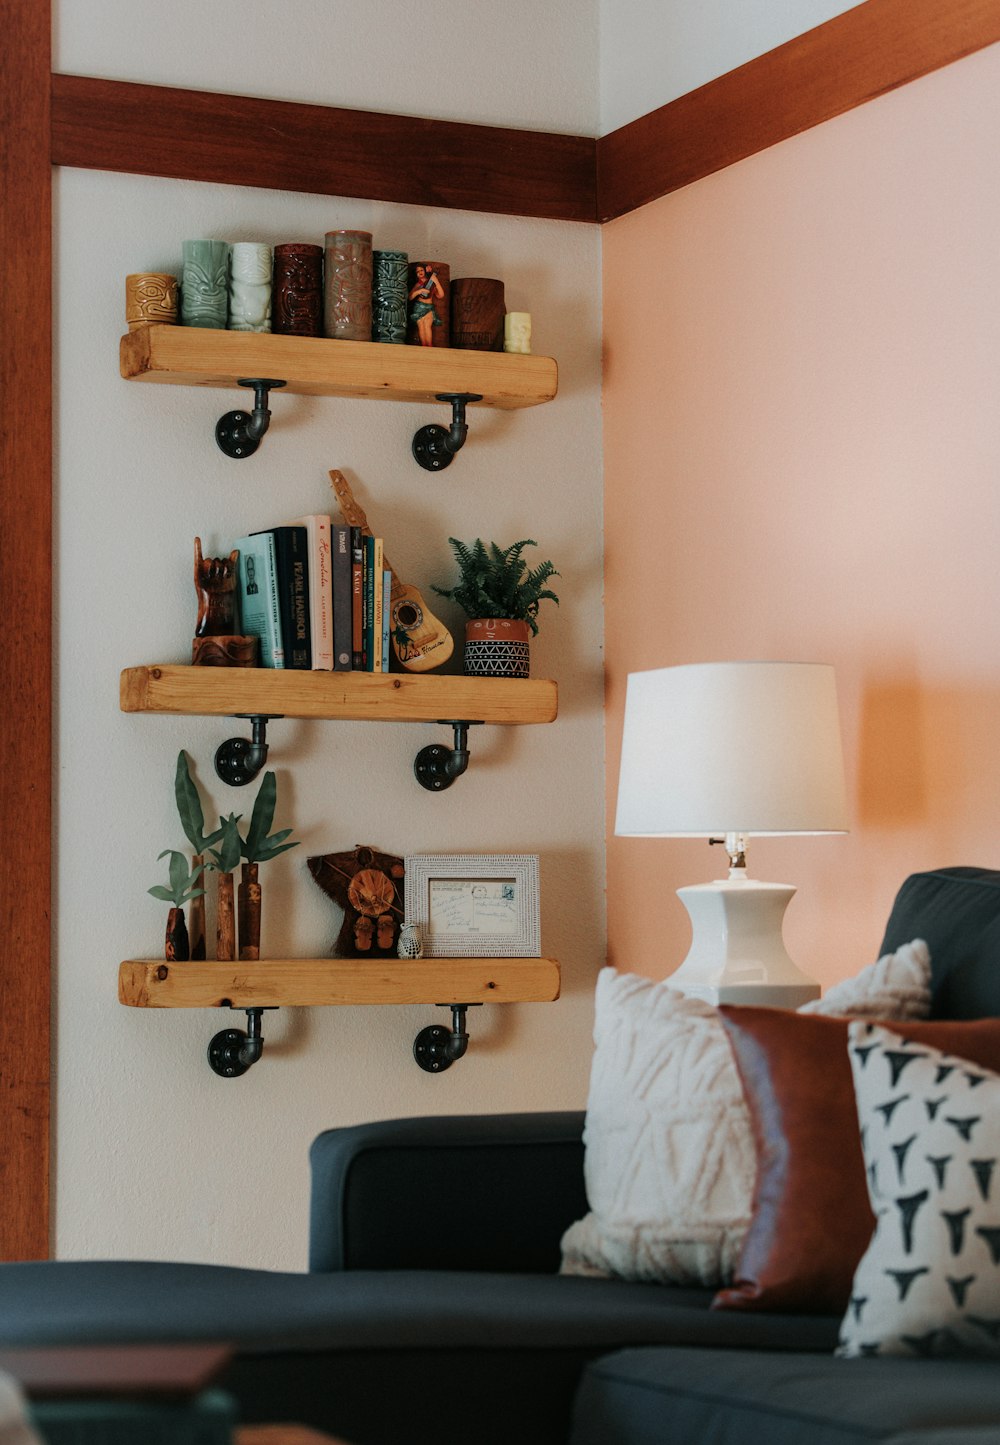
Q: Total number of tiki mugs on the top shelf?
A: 9